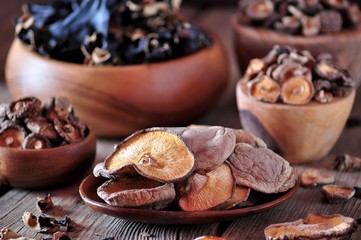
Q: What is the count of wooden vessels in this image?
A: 5